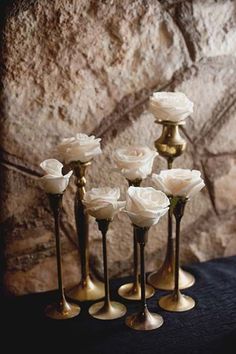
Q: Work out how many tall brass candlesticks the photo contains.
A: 7